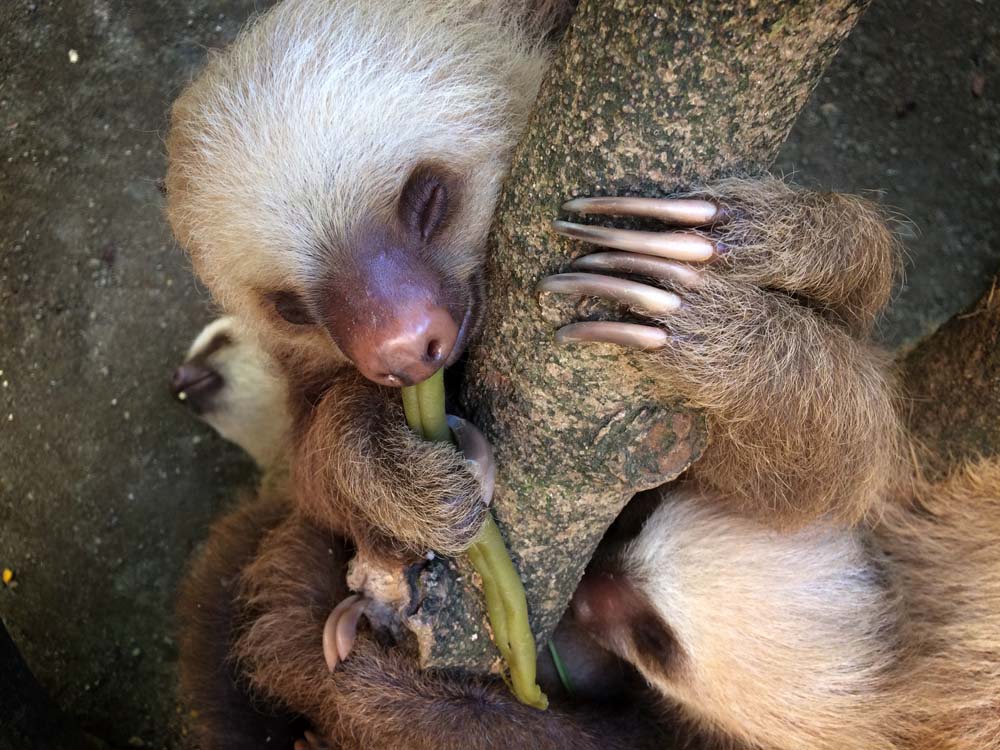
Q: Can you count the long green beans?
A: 2